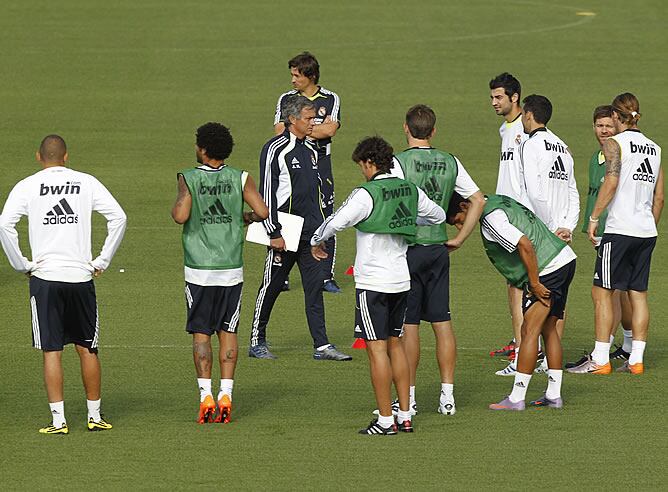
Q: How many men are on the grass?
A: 11